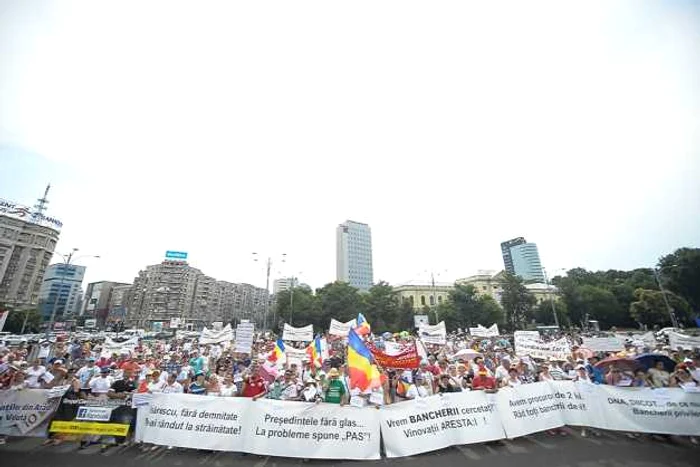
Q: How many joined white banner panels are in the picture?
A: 5